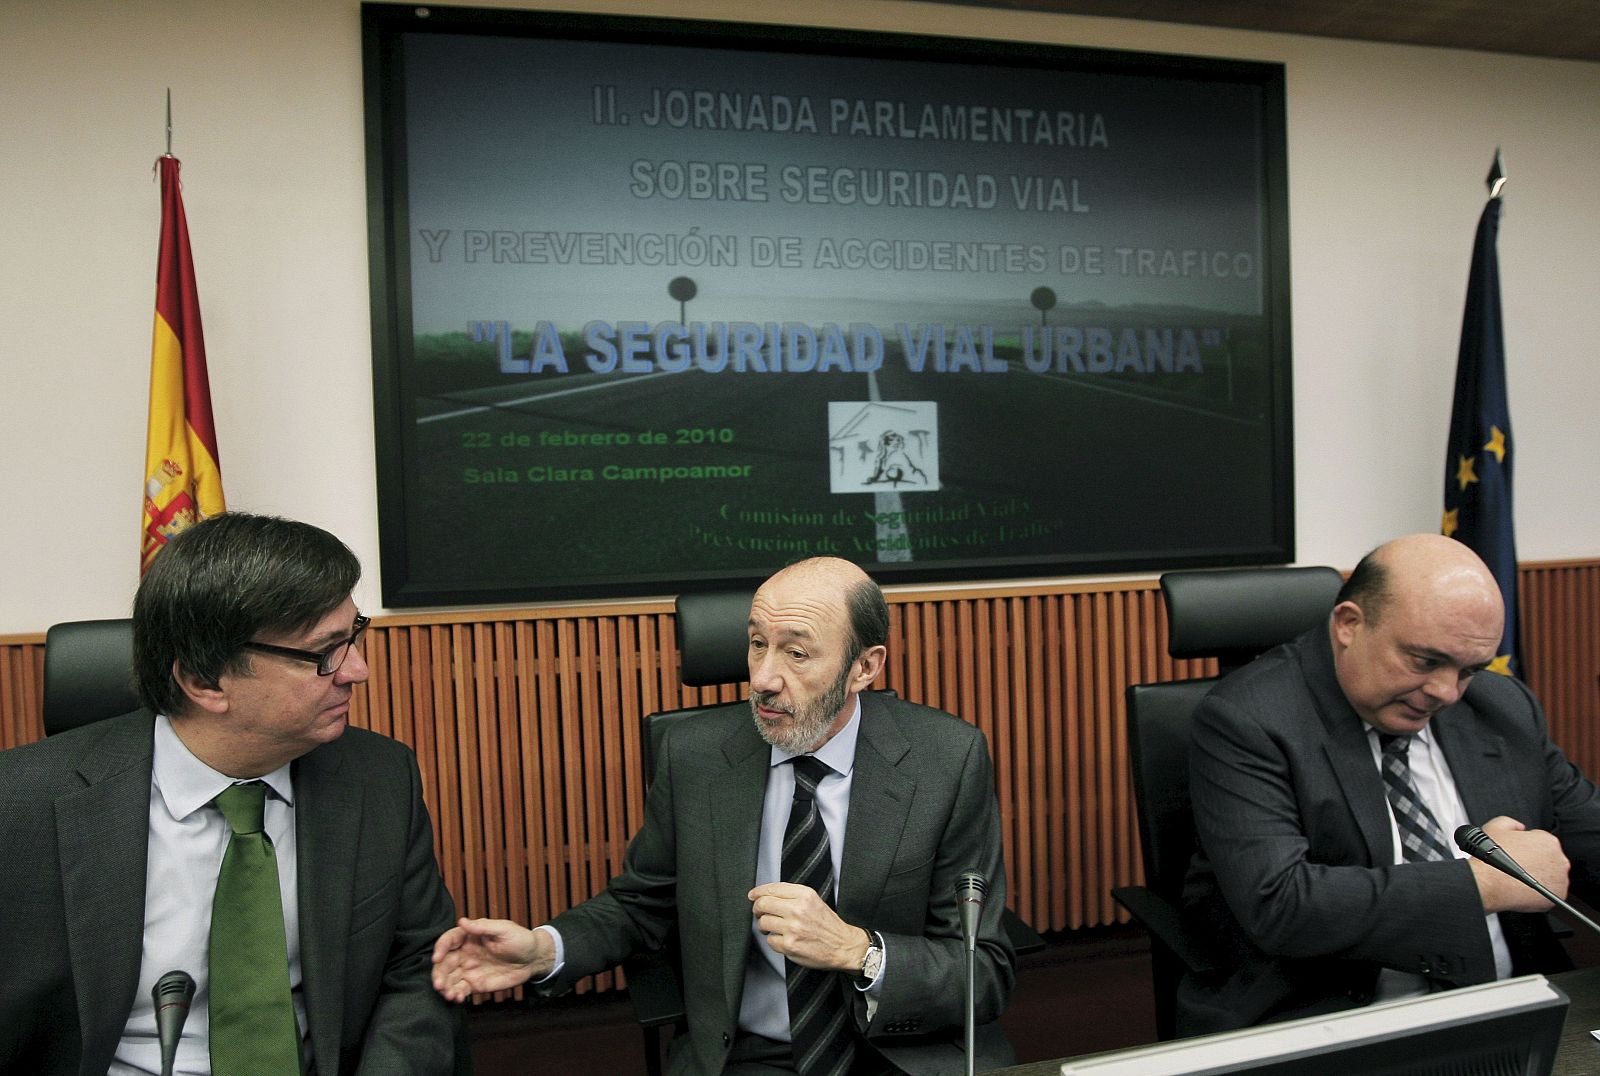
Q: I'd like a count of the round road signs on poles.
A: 2